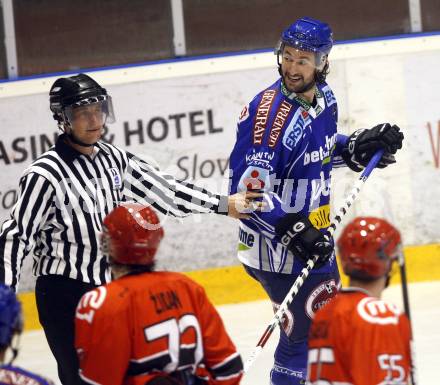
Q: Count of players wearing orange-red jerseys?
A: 2